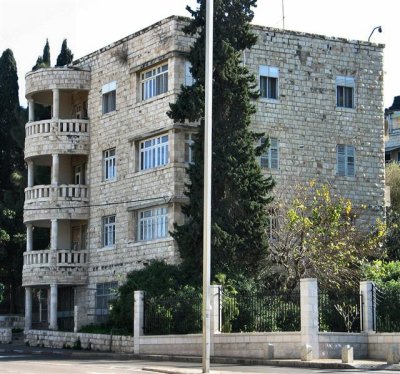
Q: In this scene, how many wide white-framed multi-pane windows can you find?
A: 3